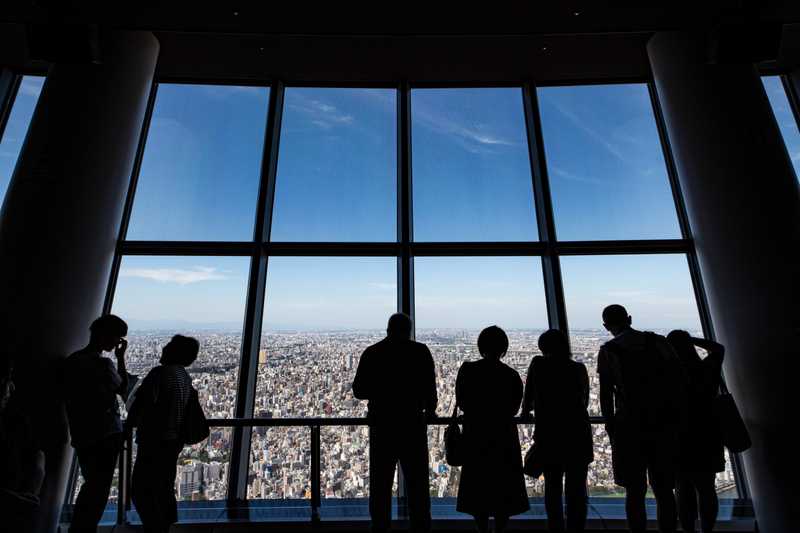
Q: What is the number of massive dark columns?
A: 2